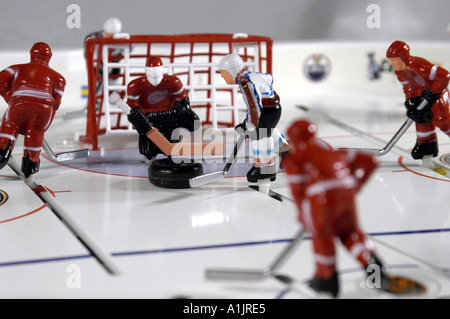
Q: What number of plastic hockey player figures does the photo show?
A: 6